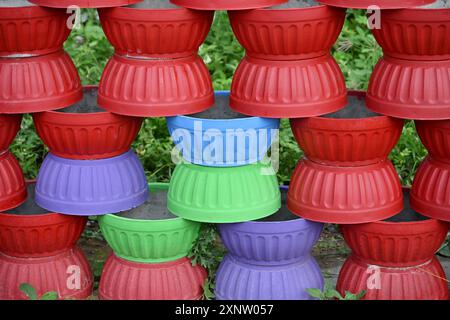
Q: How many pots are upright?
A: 13